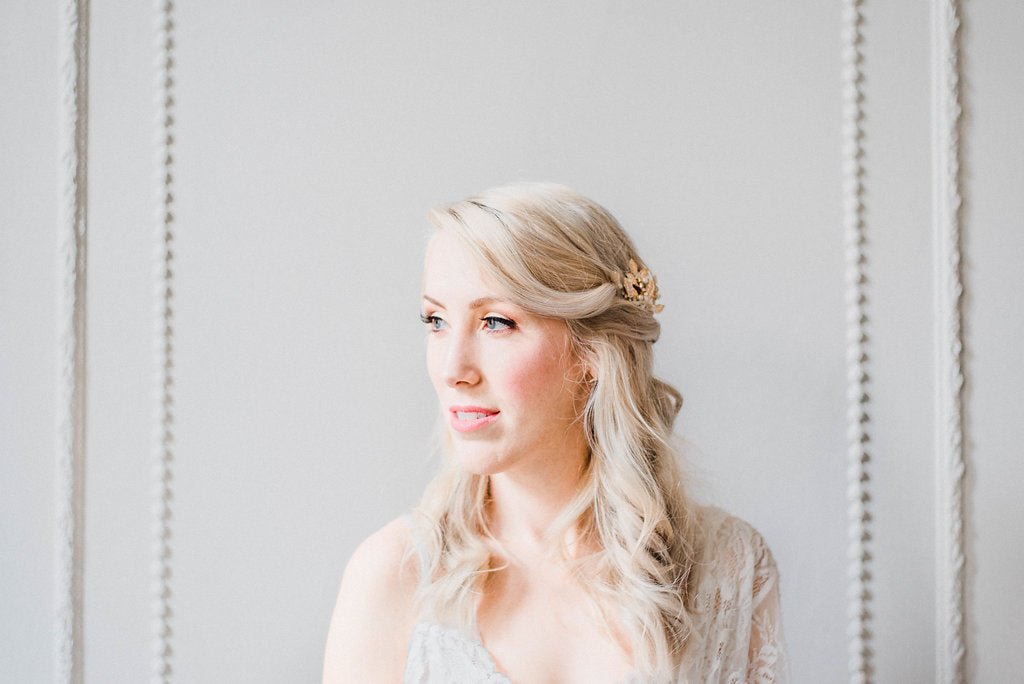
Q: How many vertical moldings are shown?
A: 4